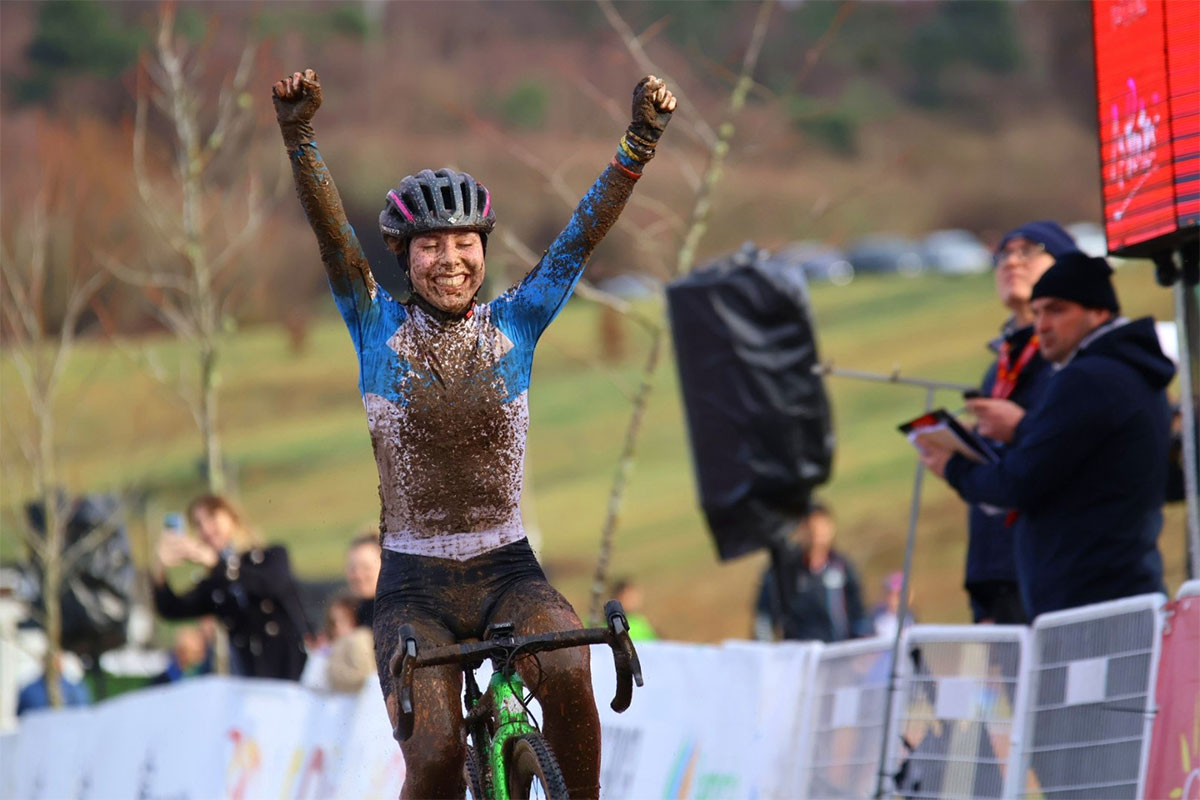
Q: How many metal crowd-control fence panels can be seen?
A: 3